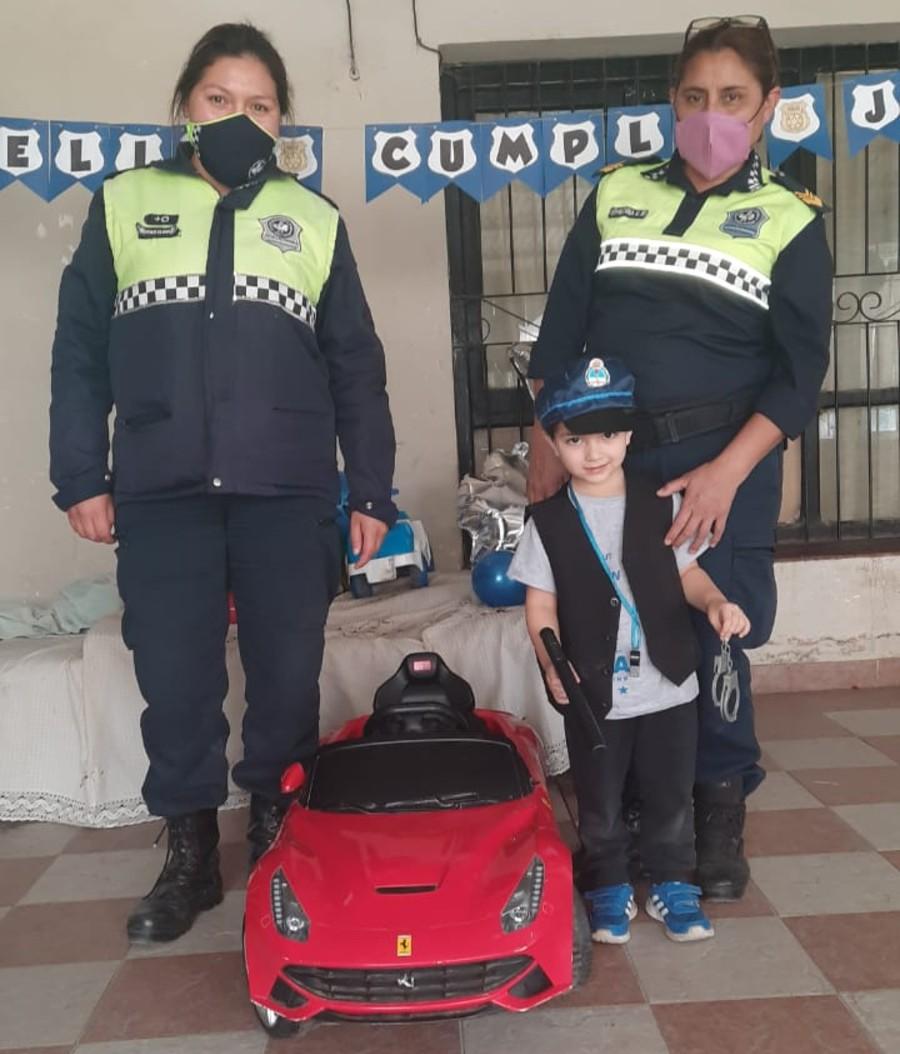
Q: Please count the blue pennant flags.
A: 11